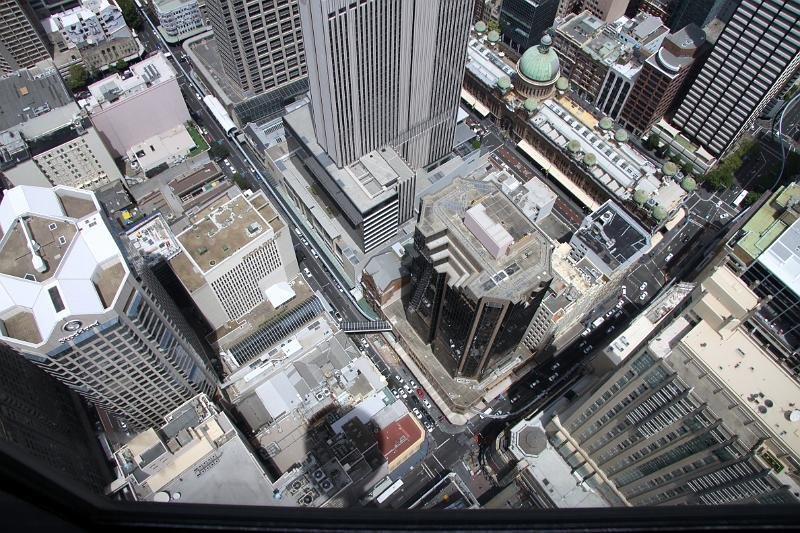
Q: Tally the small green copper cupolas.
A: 13